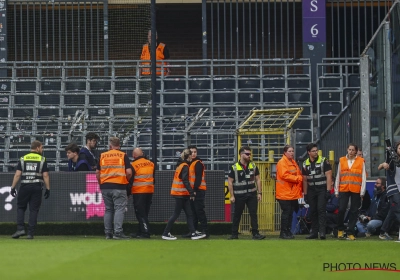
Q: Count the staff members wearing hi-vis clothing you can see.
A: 10